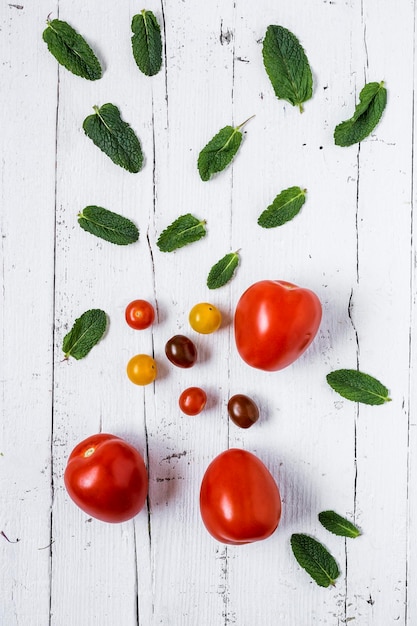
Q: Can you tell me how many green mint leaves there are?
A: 14